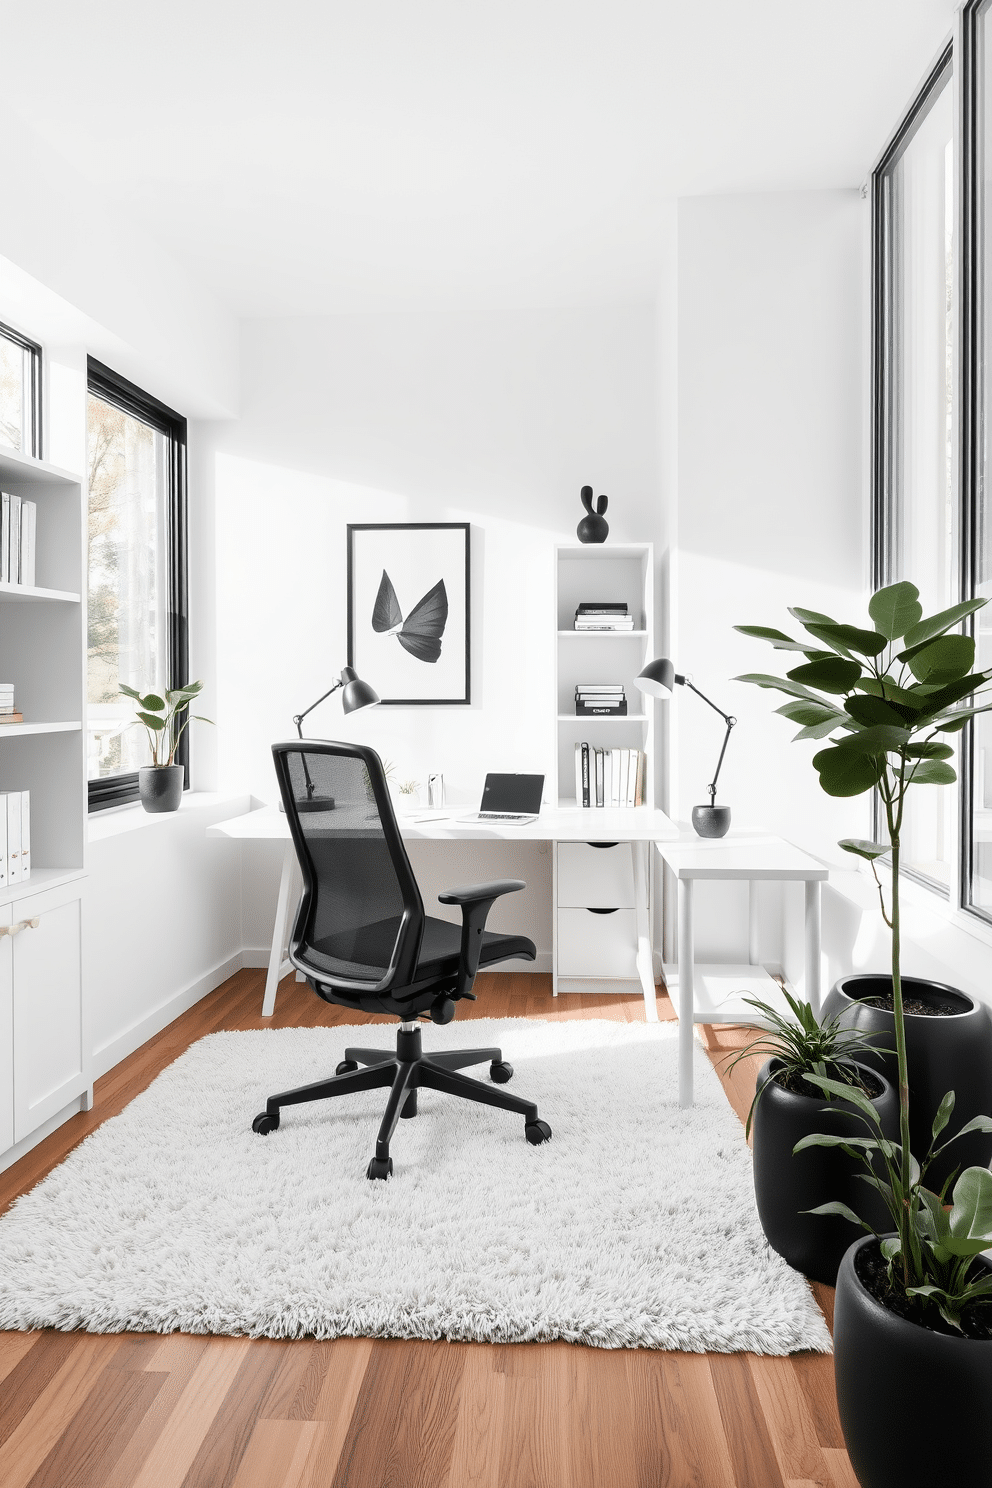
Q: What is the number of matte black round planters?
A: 3